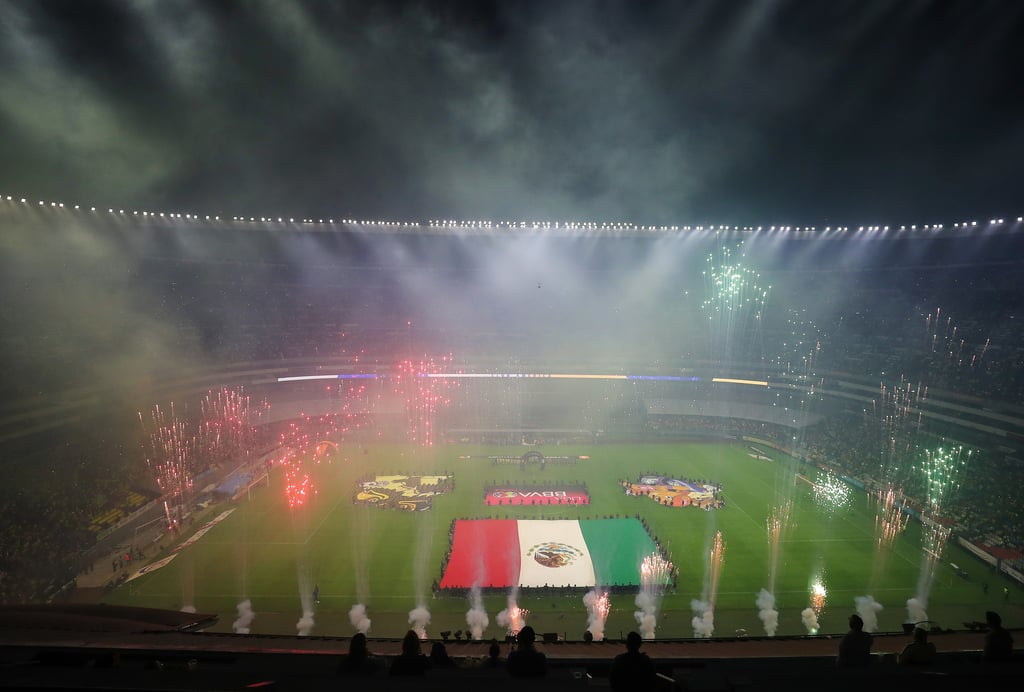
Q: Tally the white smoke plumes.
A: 14